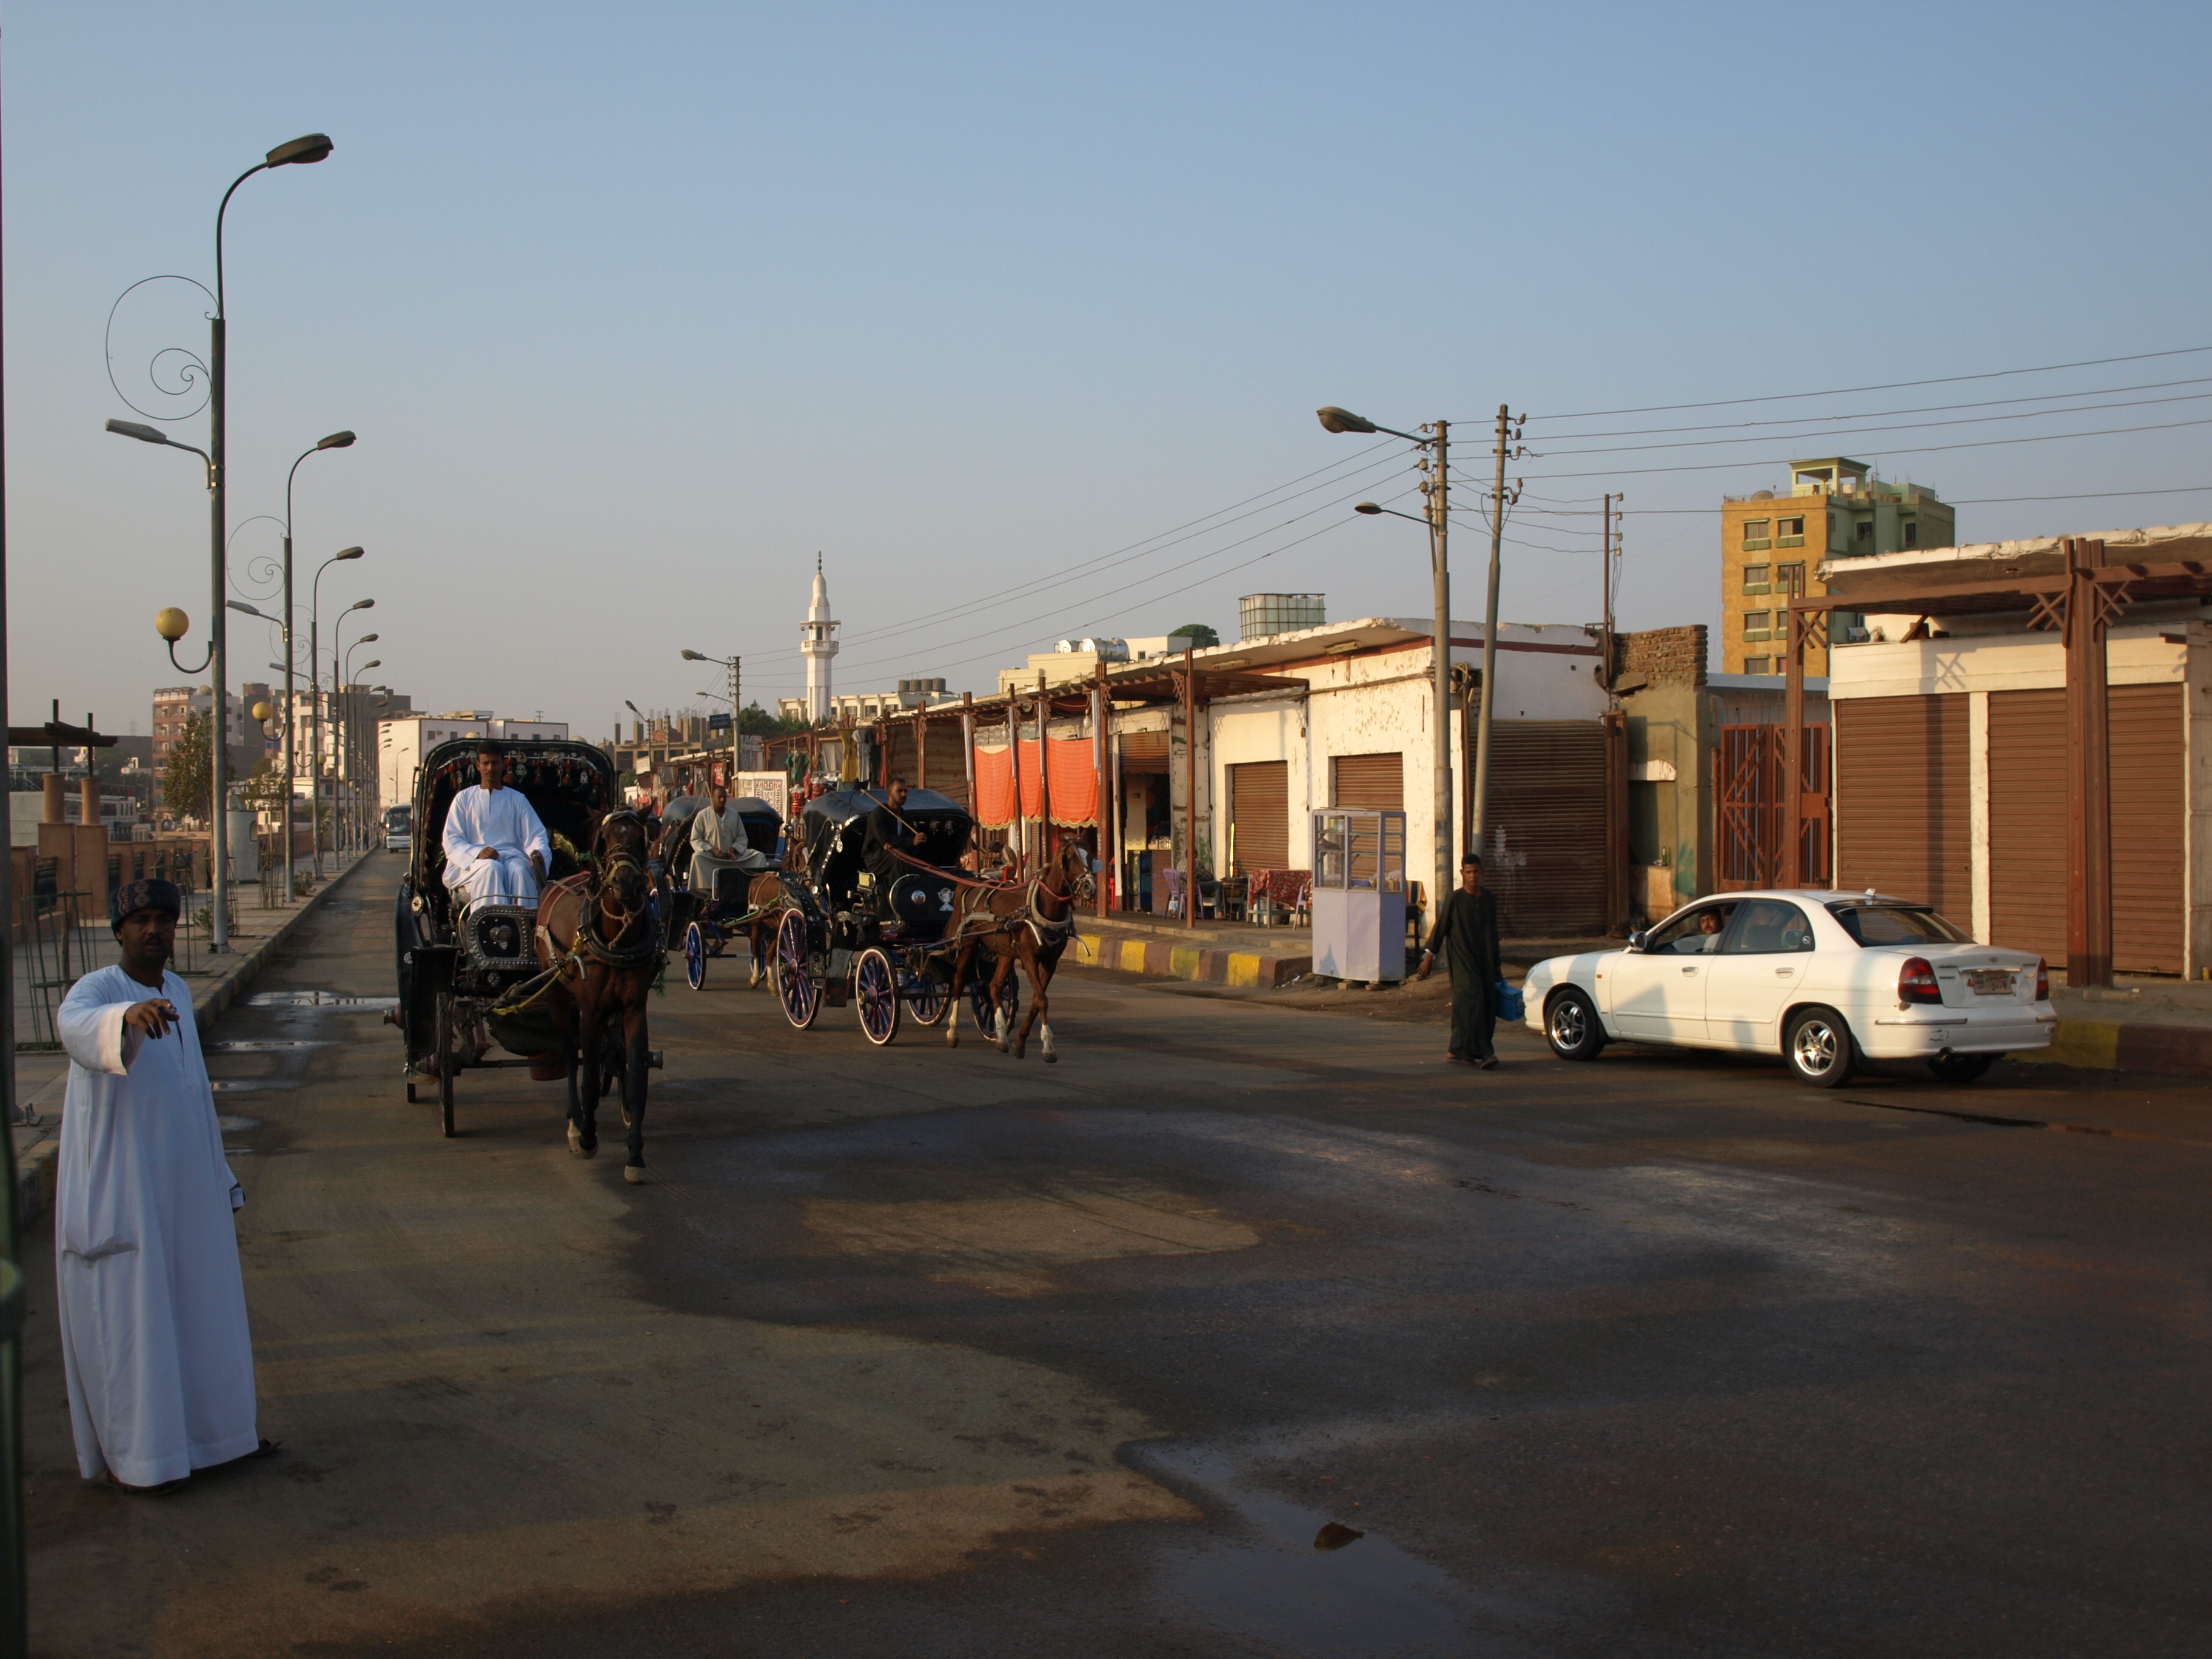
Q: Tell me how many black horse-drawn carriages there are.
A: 3